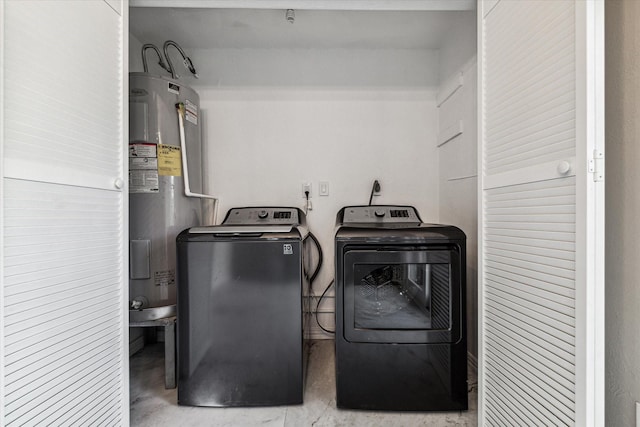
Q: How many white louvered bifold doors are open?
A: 2